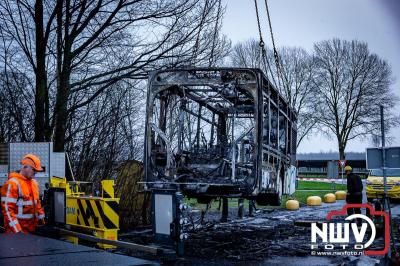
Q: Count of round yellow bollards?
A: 4